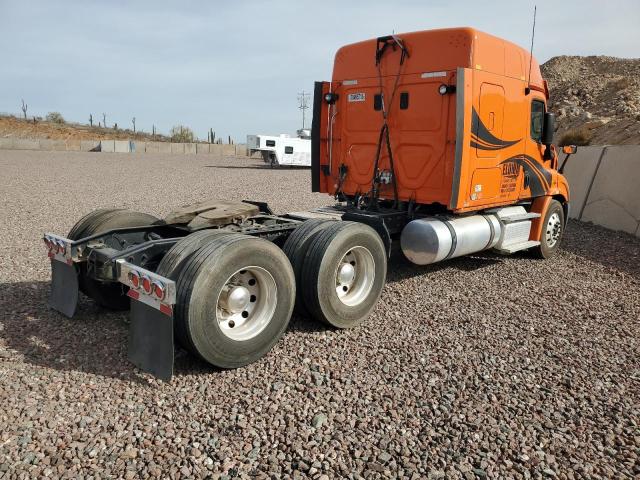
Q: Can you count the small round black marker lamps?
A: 2